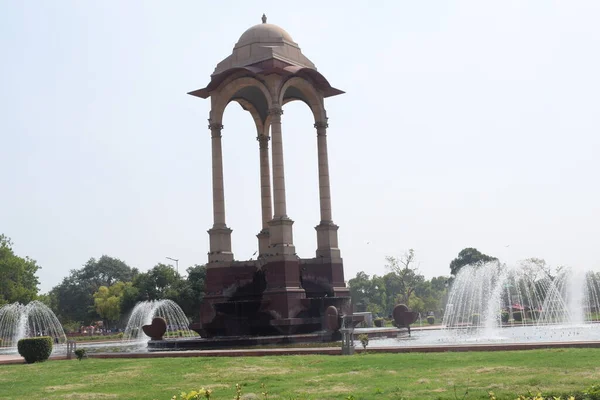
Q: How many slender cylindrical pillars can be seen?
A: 4